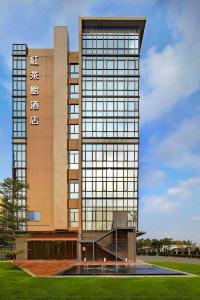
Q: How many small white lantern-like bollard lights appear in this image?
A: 3